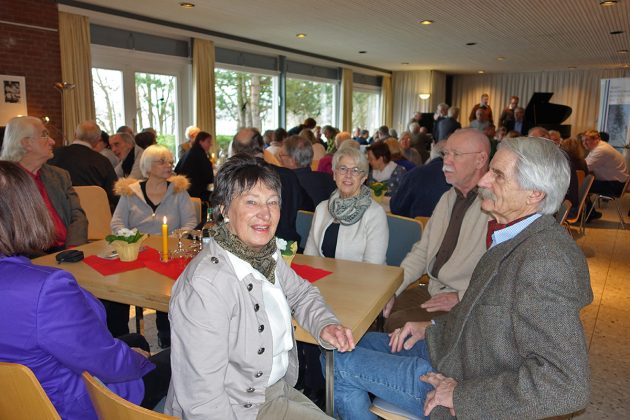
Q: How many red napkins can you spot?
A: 3